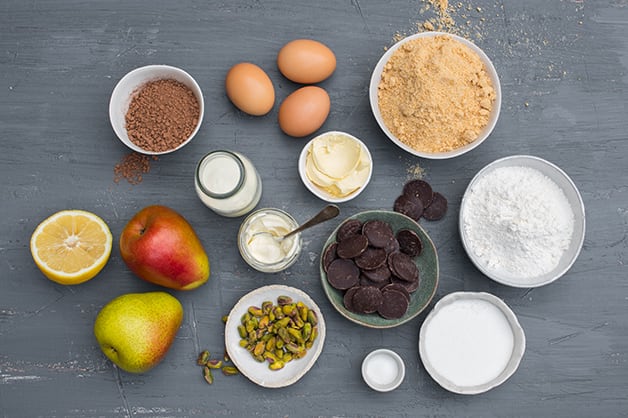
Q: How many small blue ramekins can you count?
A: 0